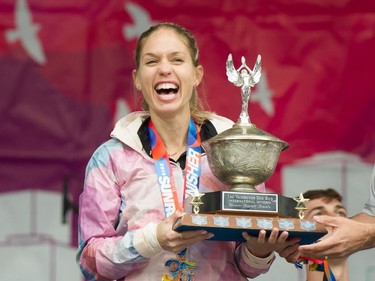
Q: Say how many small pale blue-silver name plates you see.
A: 6